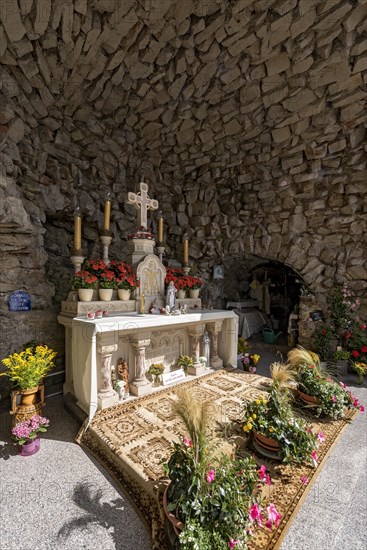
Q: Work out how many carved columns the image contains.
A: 4